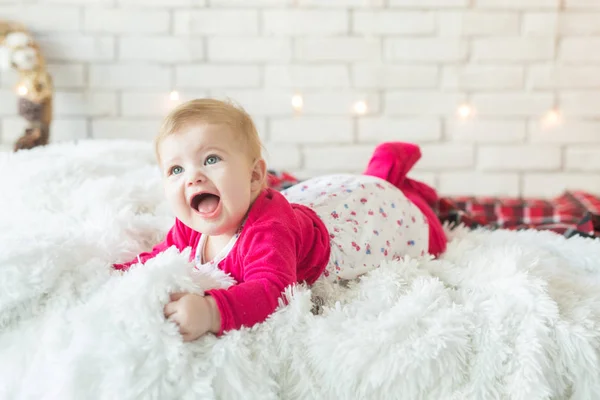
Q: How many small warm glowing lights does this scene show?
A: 6